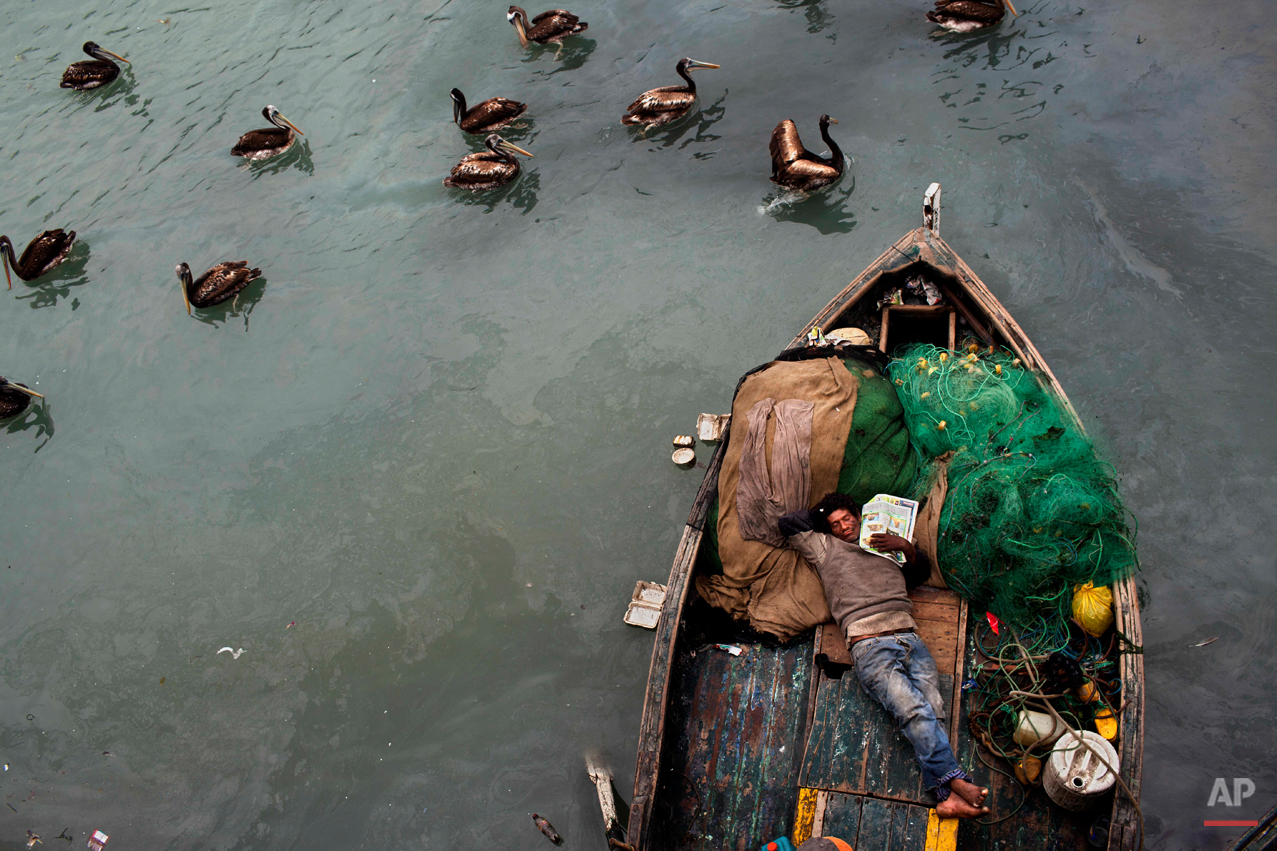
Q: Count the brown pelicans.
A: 11